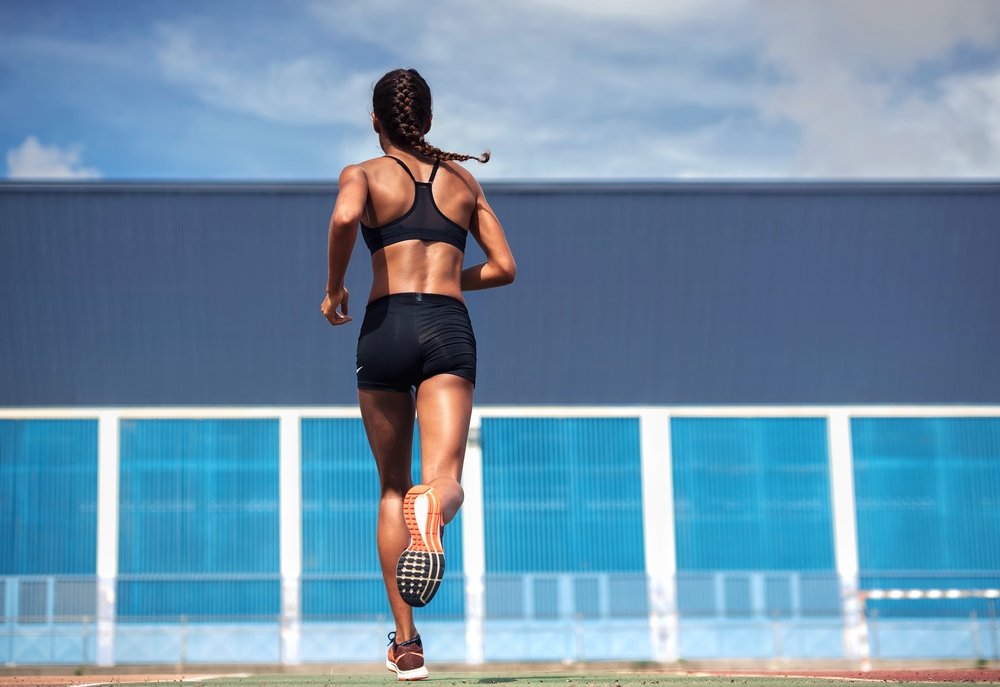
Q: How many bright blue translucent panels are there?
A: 6